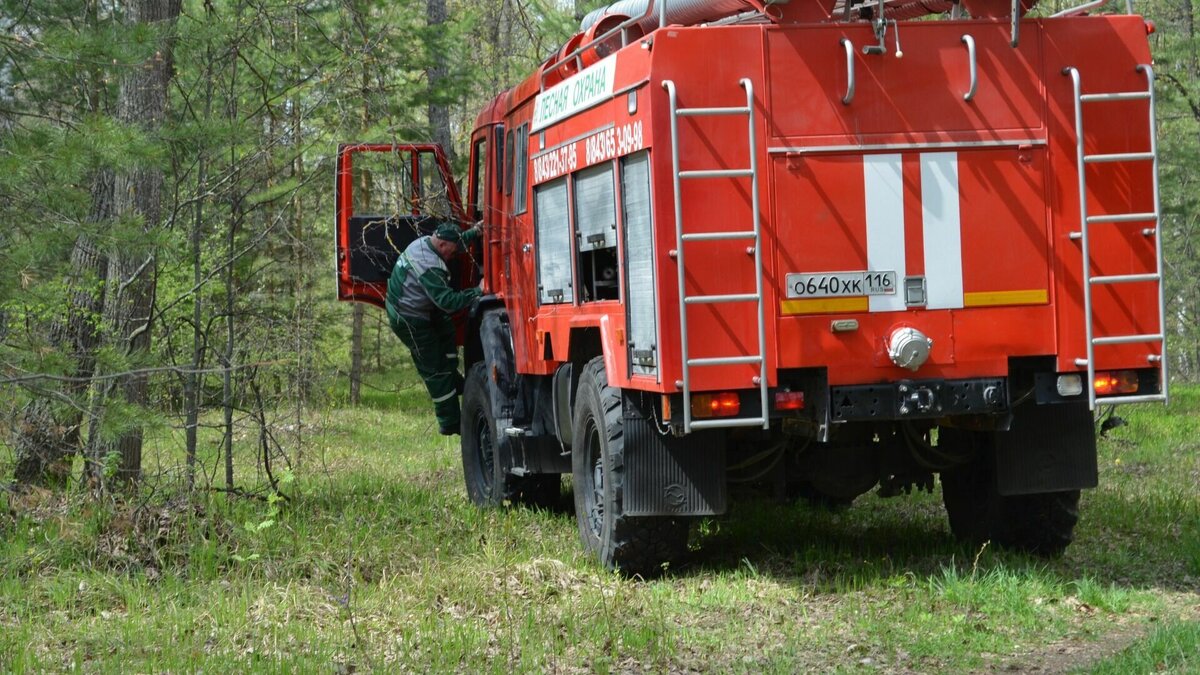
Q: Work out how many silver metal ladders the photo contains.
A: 2